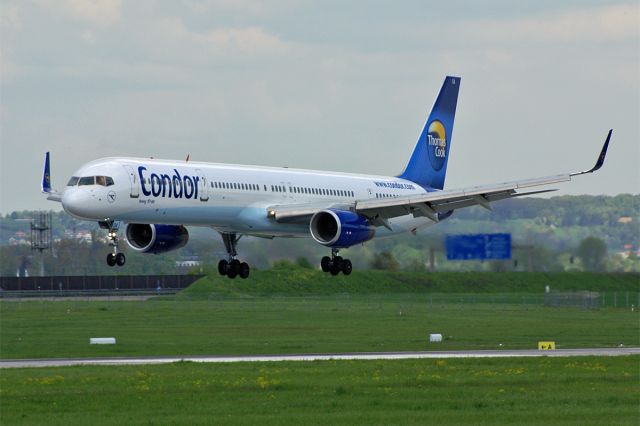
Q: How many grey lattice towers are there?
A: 1